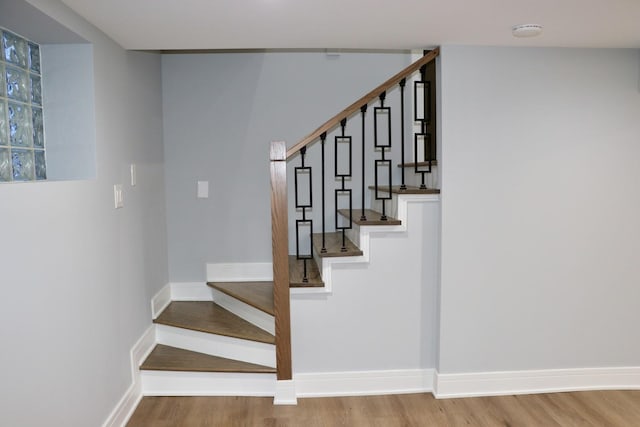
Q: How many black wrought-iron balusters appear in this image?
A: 7